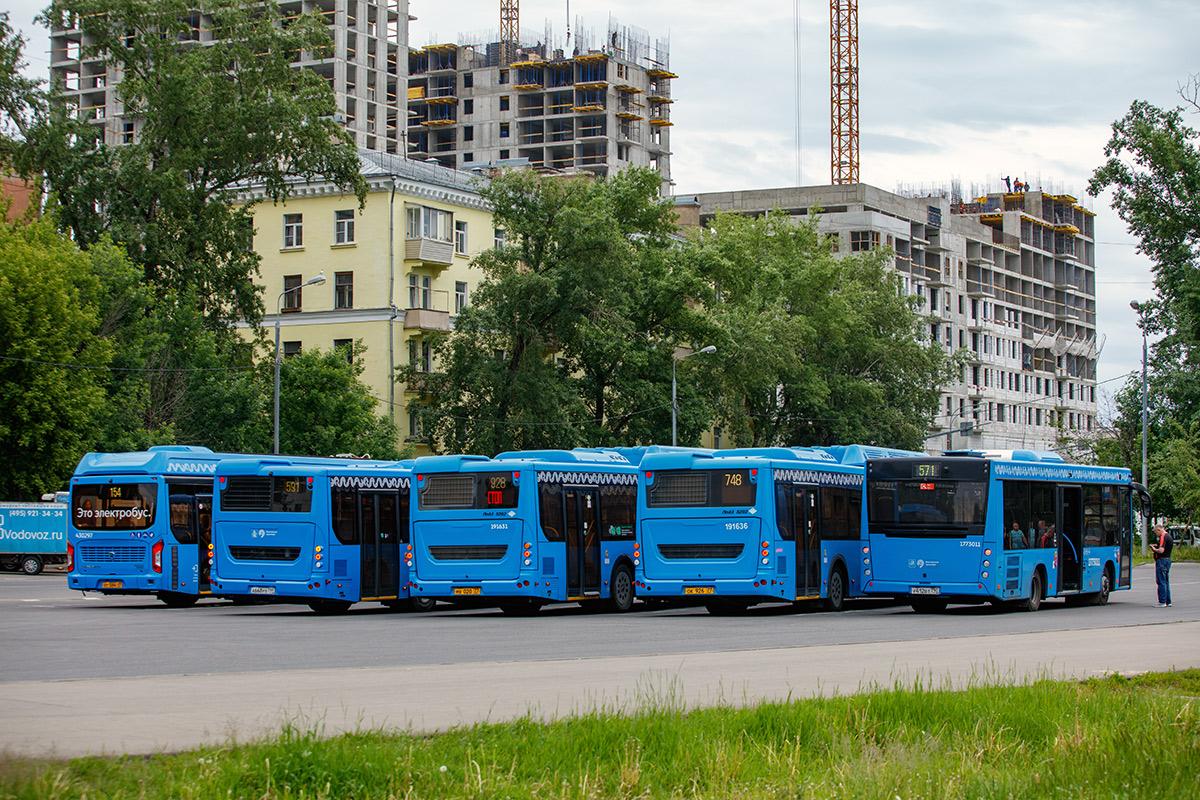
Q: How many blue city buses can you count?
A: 5